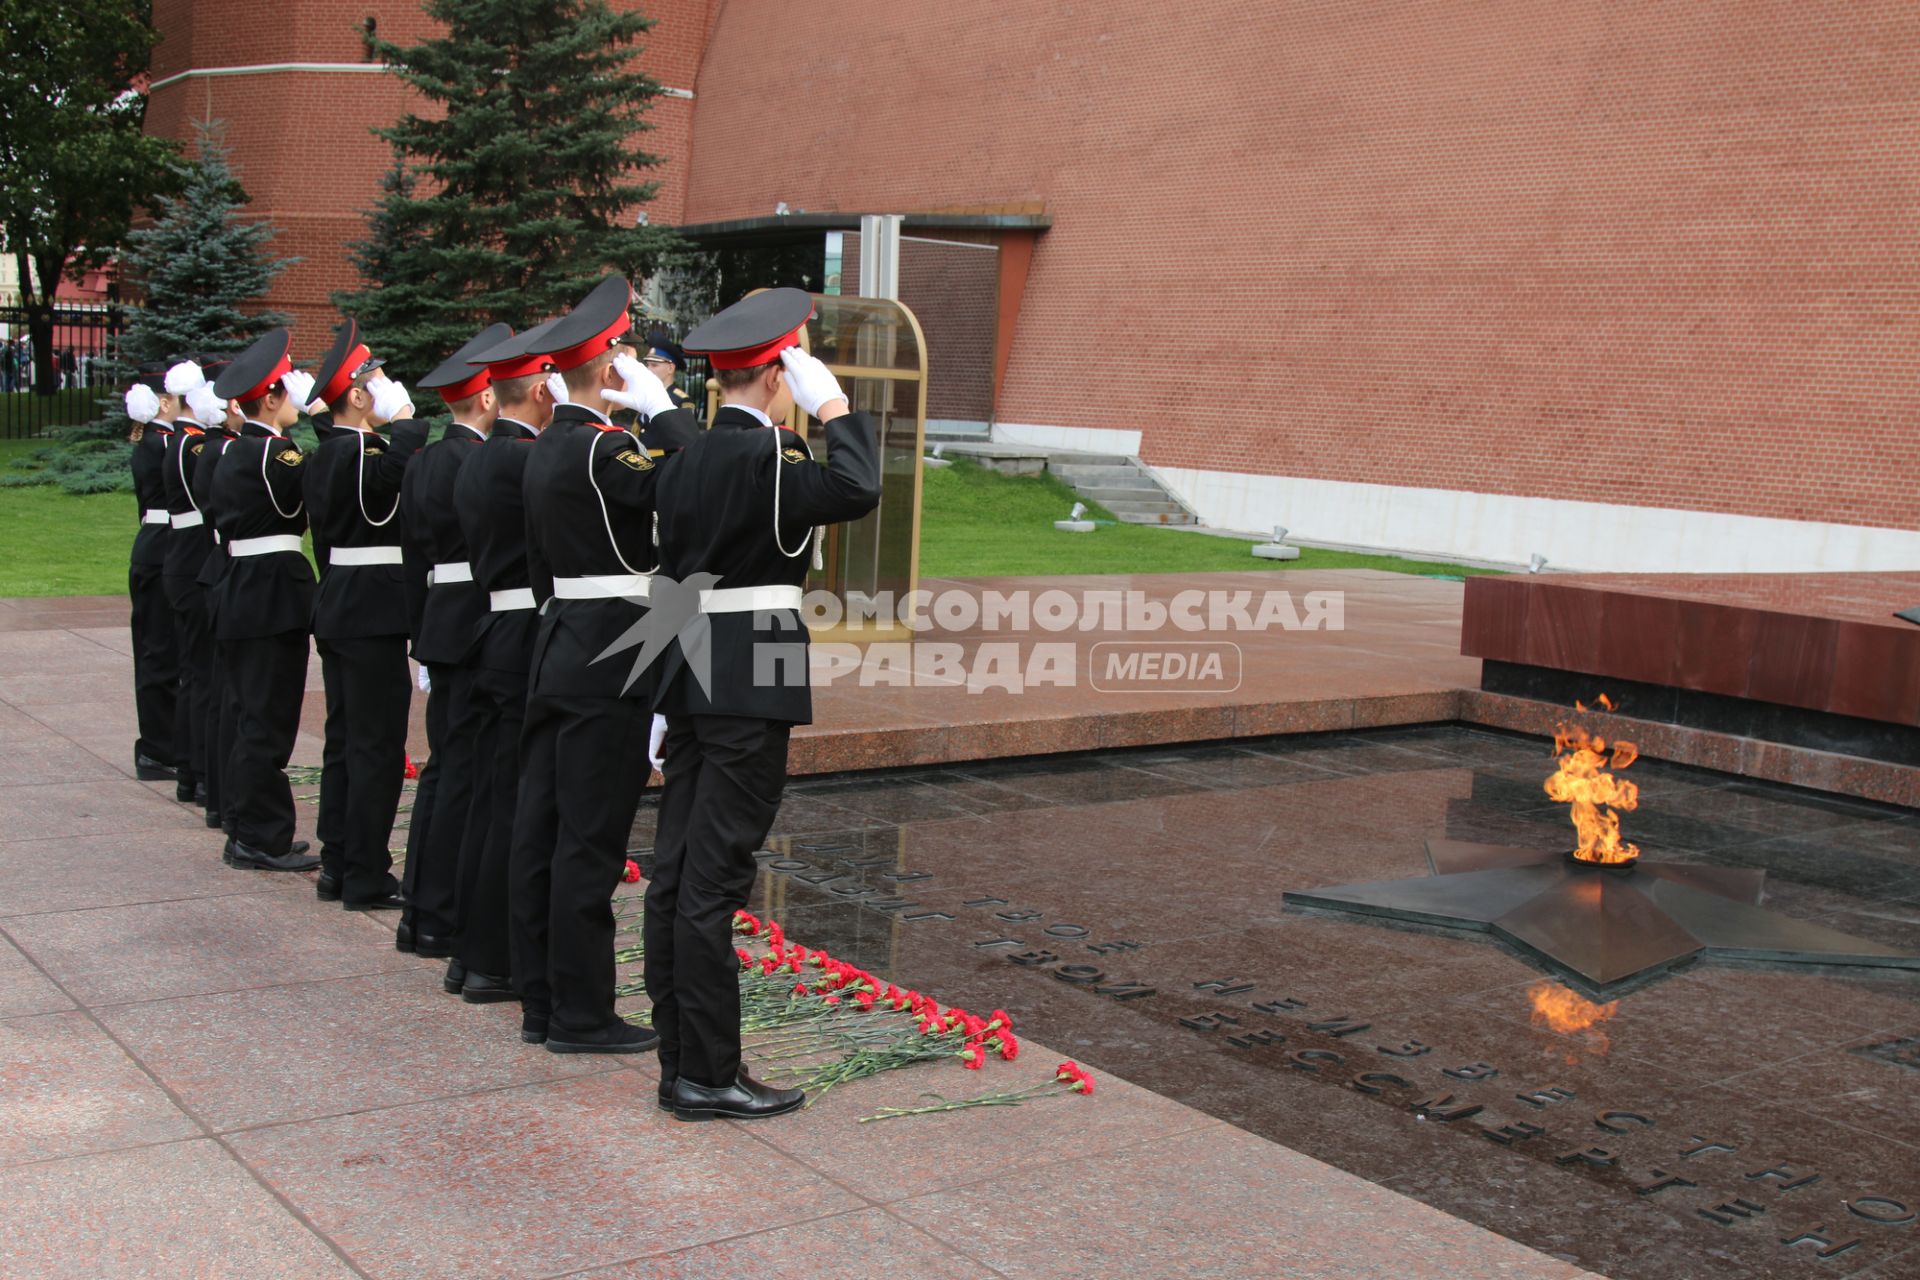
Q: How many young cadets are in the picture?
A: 9